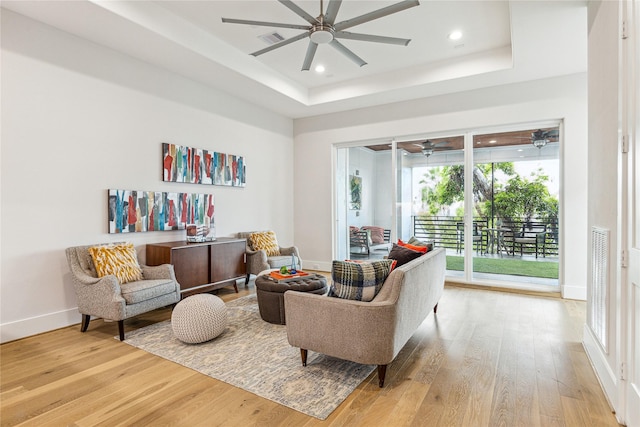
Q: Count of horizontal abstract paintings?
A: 2